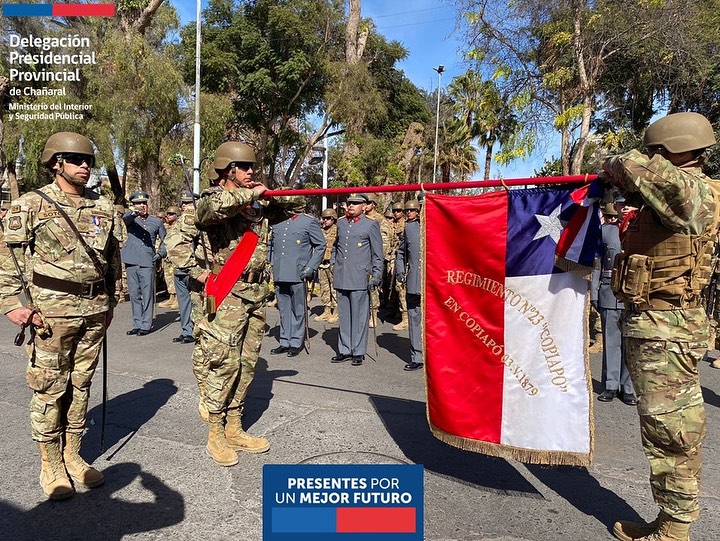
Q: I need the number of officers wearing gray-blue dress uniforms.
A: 6